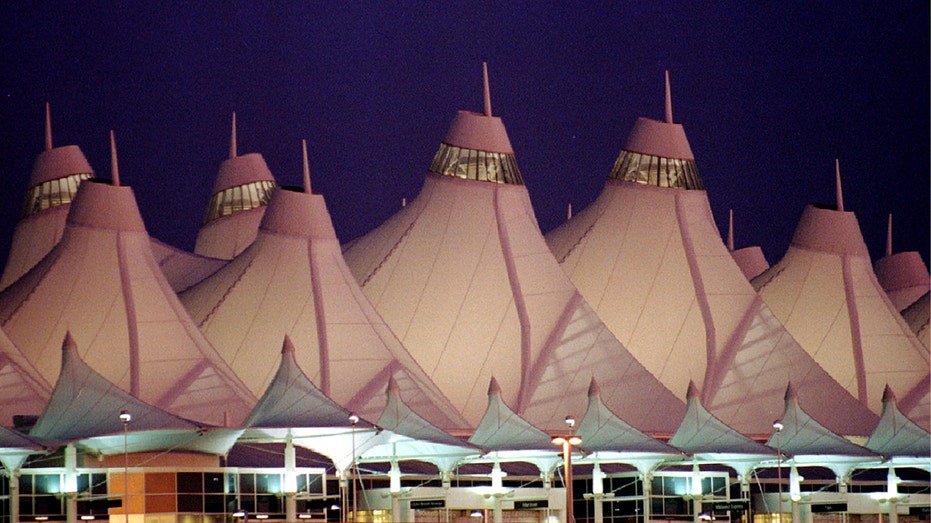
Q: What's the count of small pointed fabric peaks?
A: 8